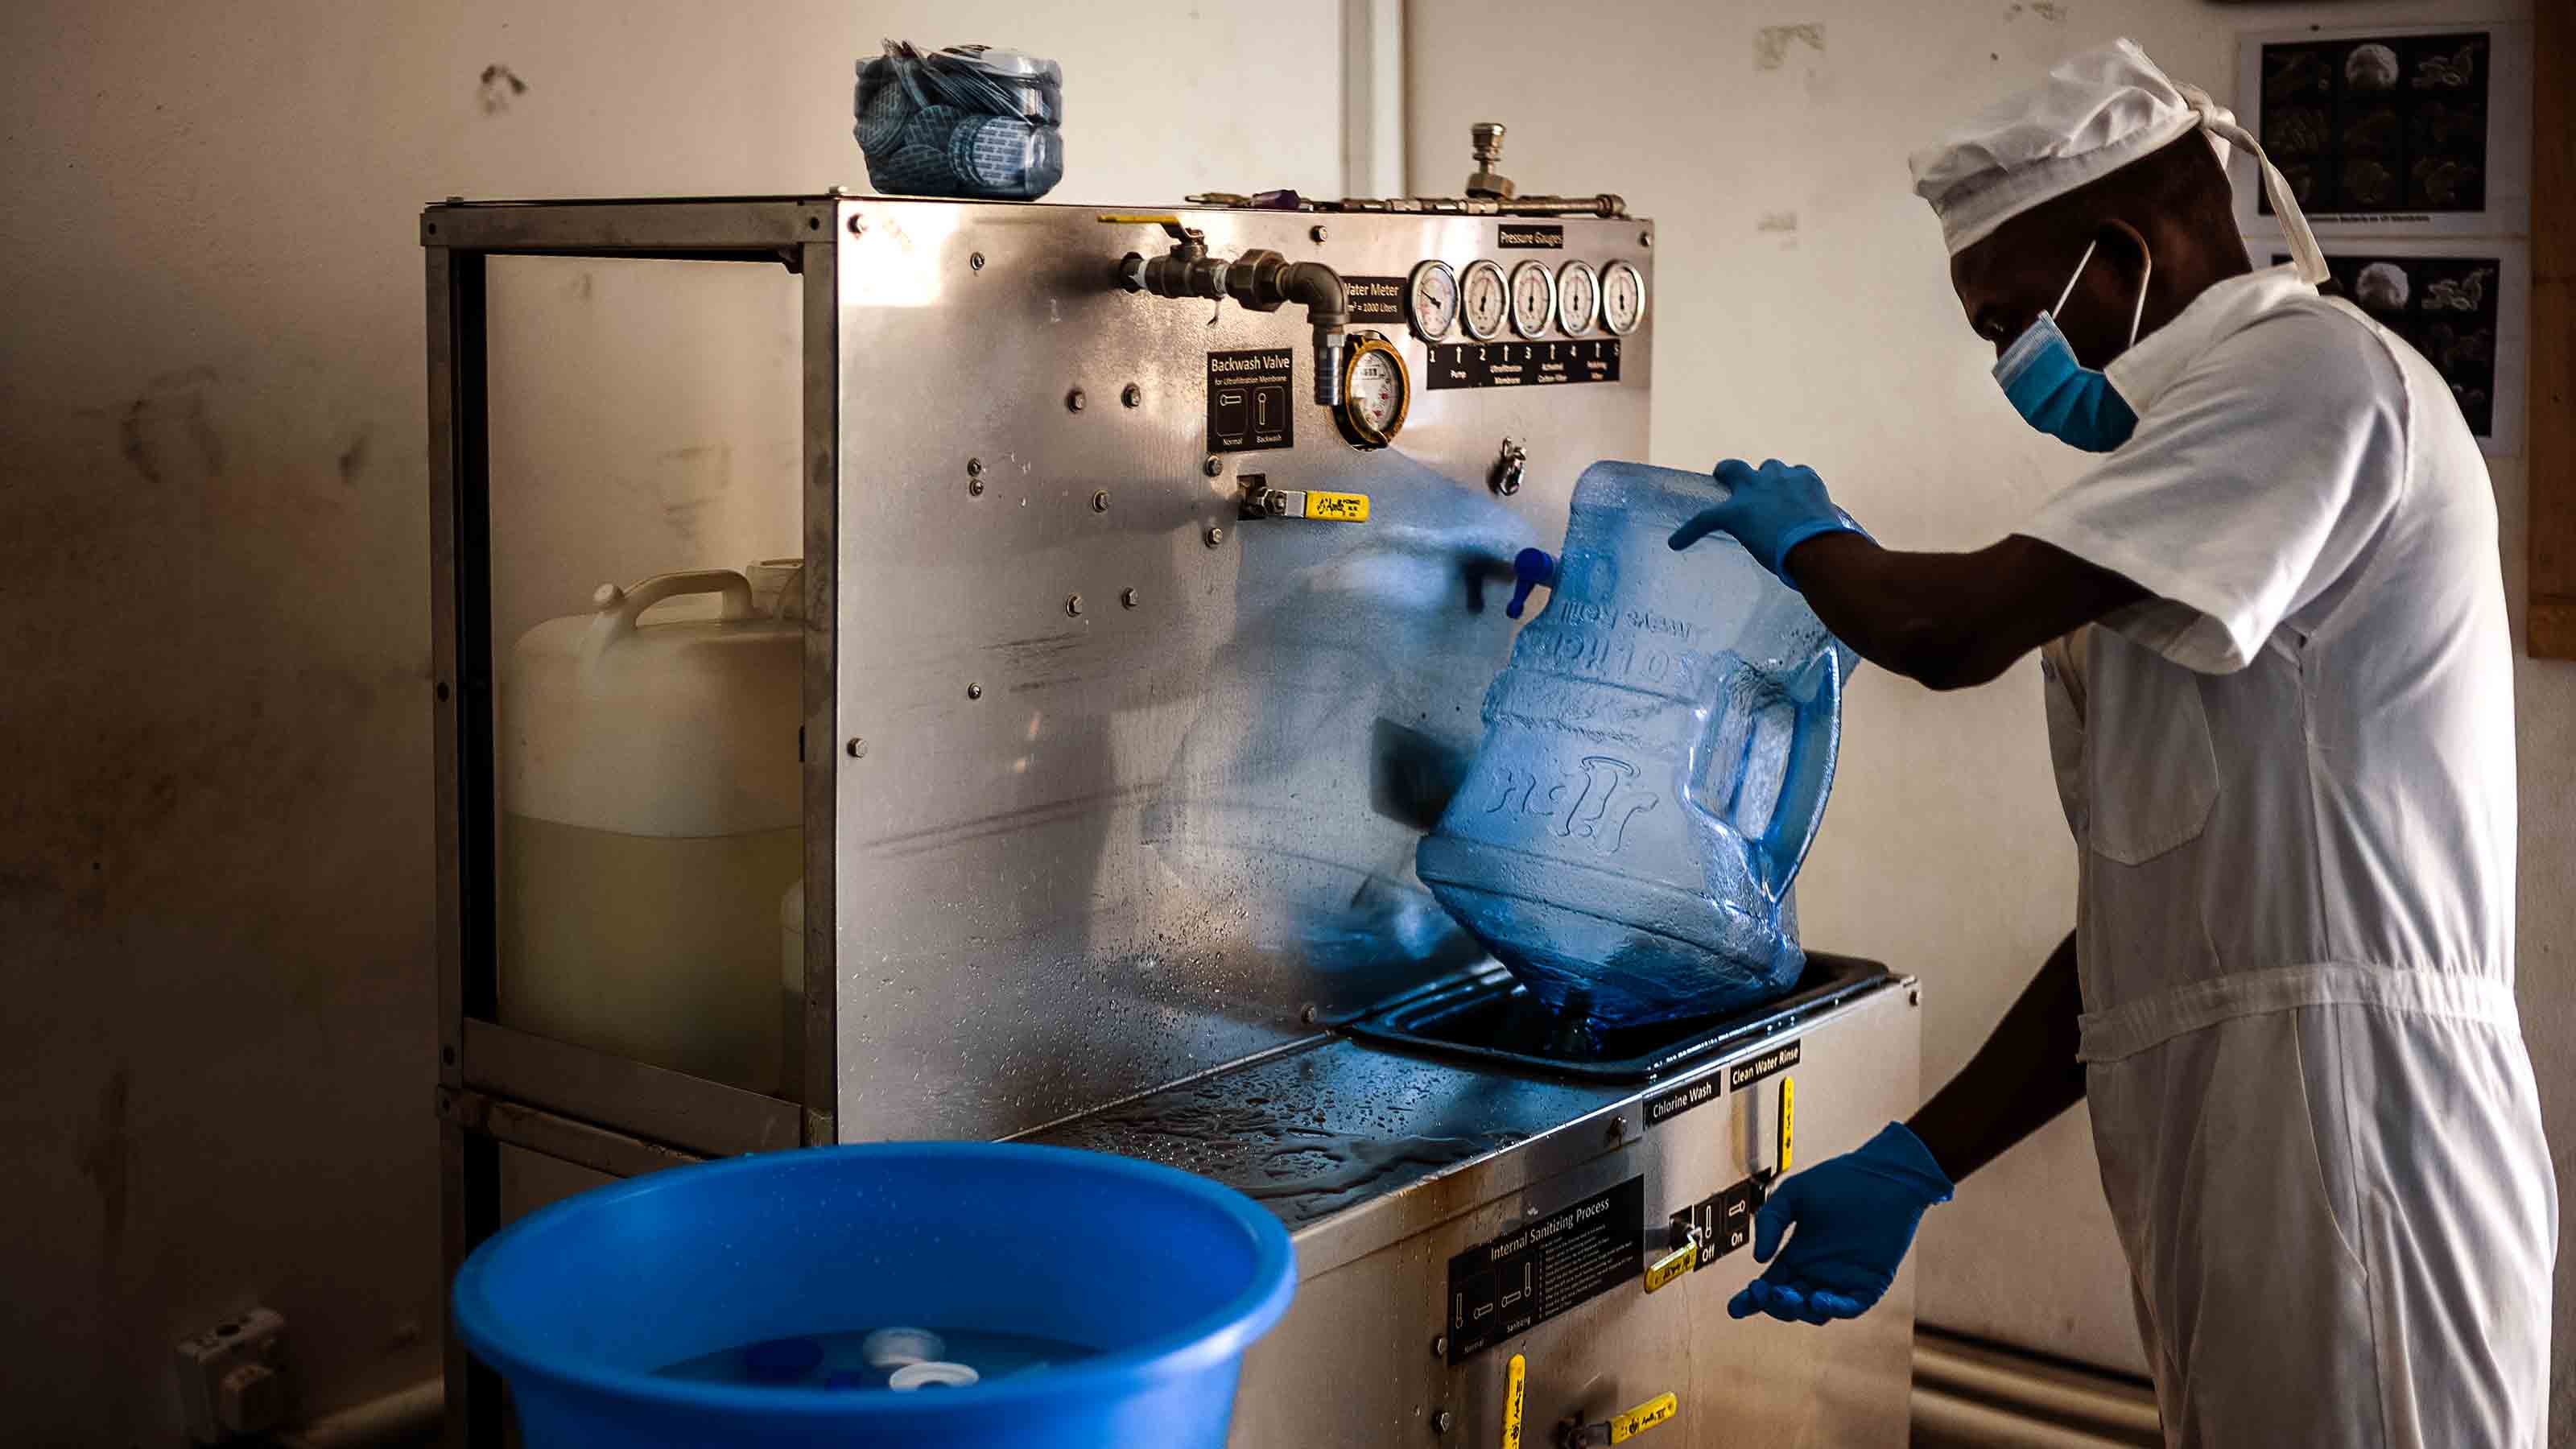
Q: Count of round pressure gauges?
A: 5